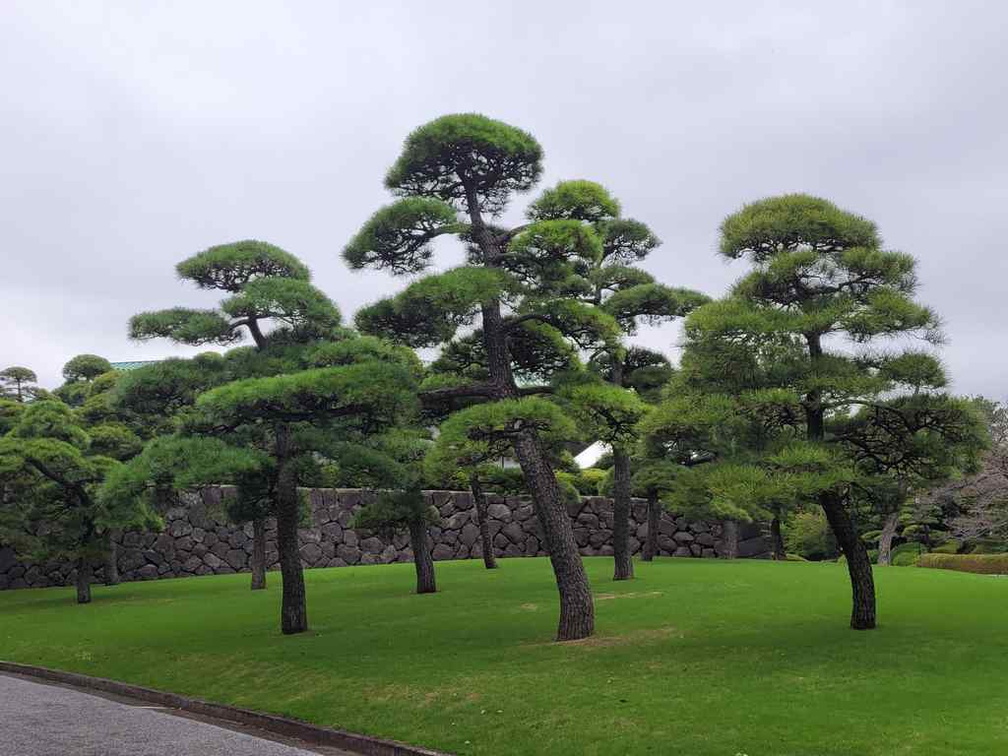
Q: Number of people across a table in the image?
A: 0